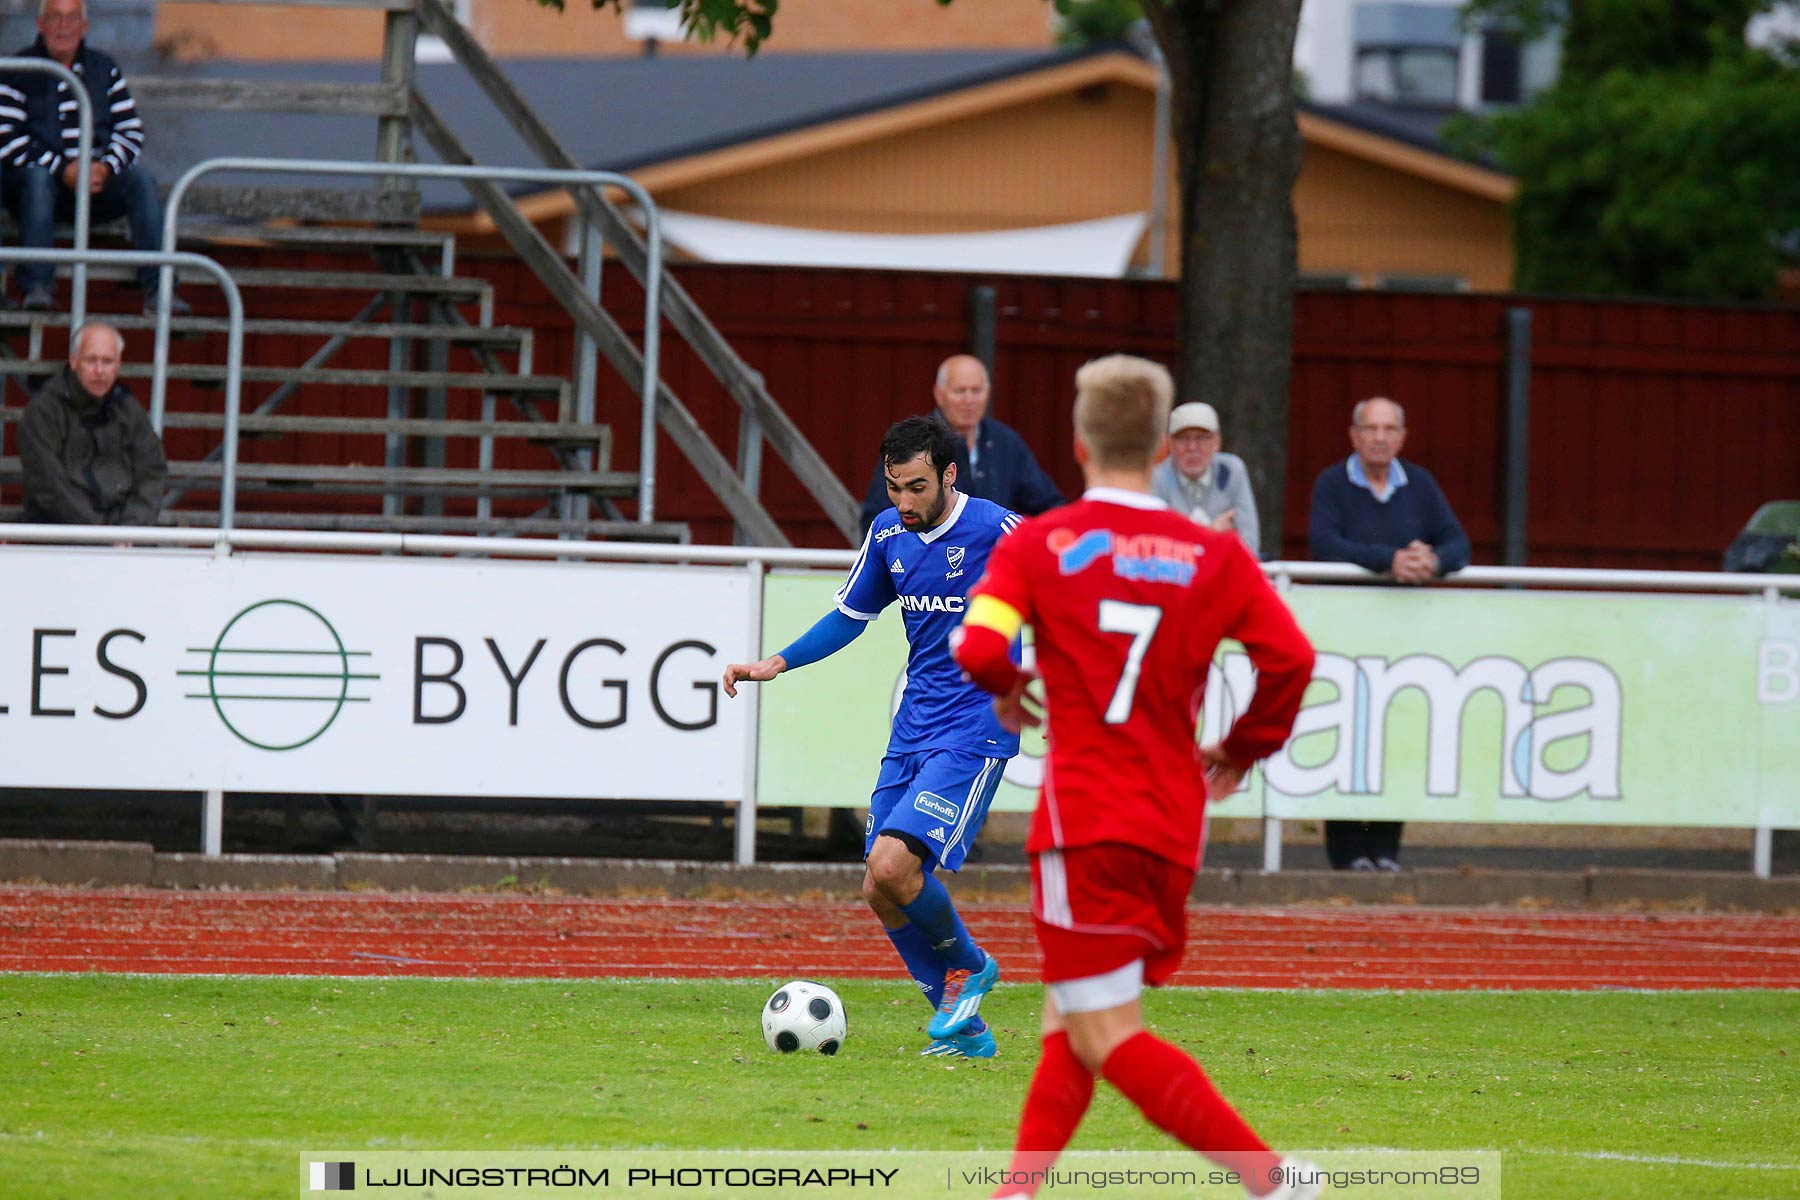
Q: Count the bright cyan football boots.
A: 2